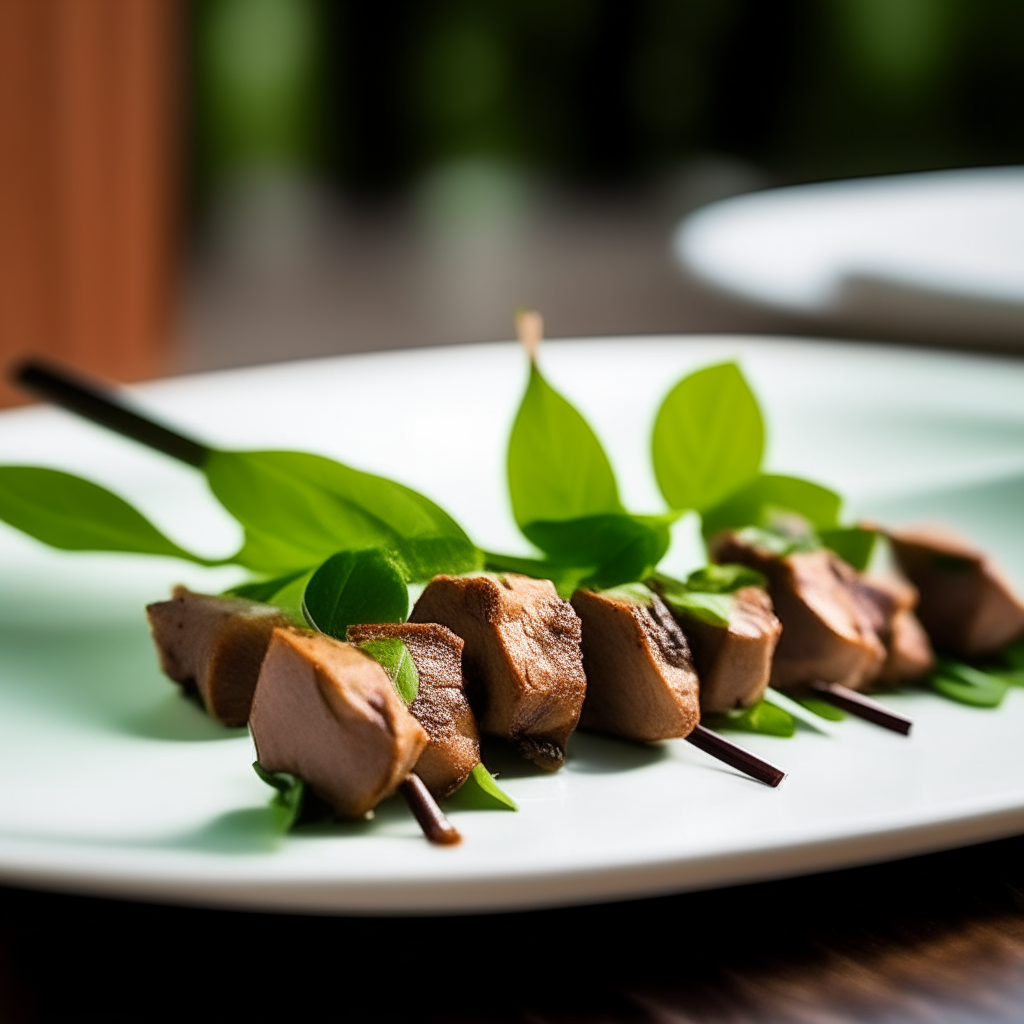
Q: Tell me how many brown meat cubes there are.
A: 9